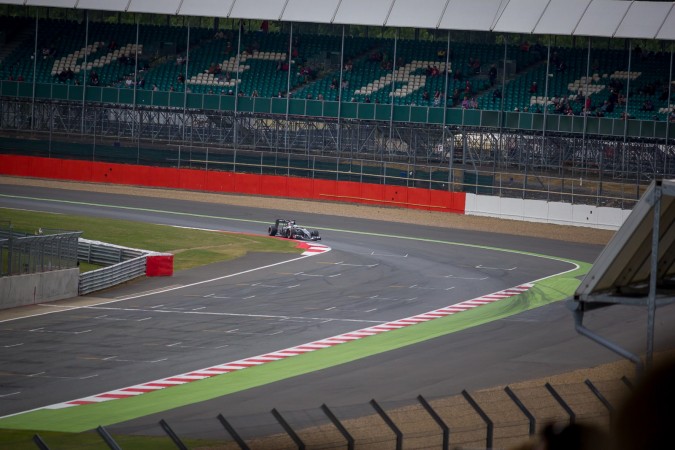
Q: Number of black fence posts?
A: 13